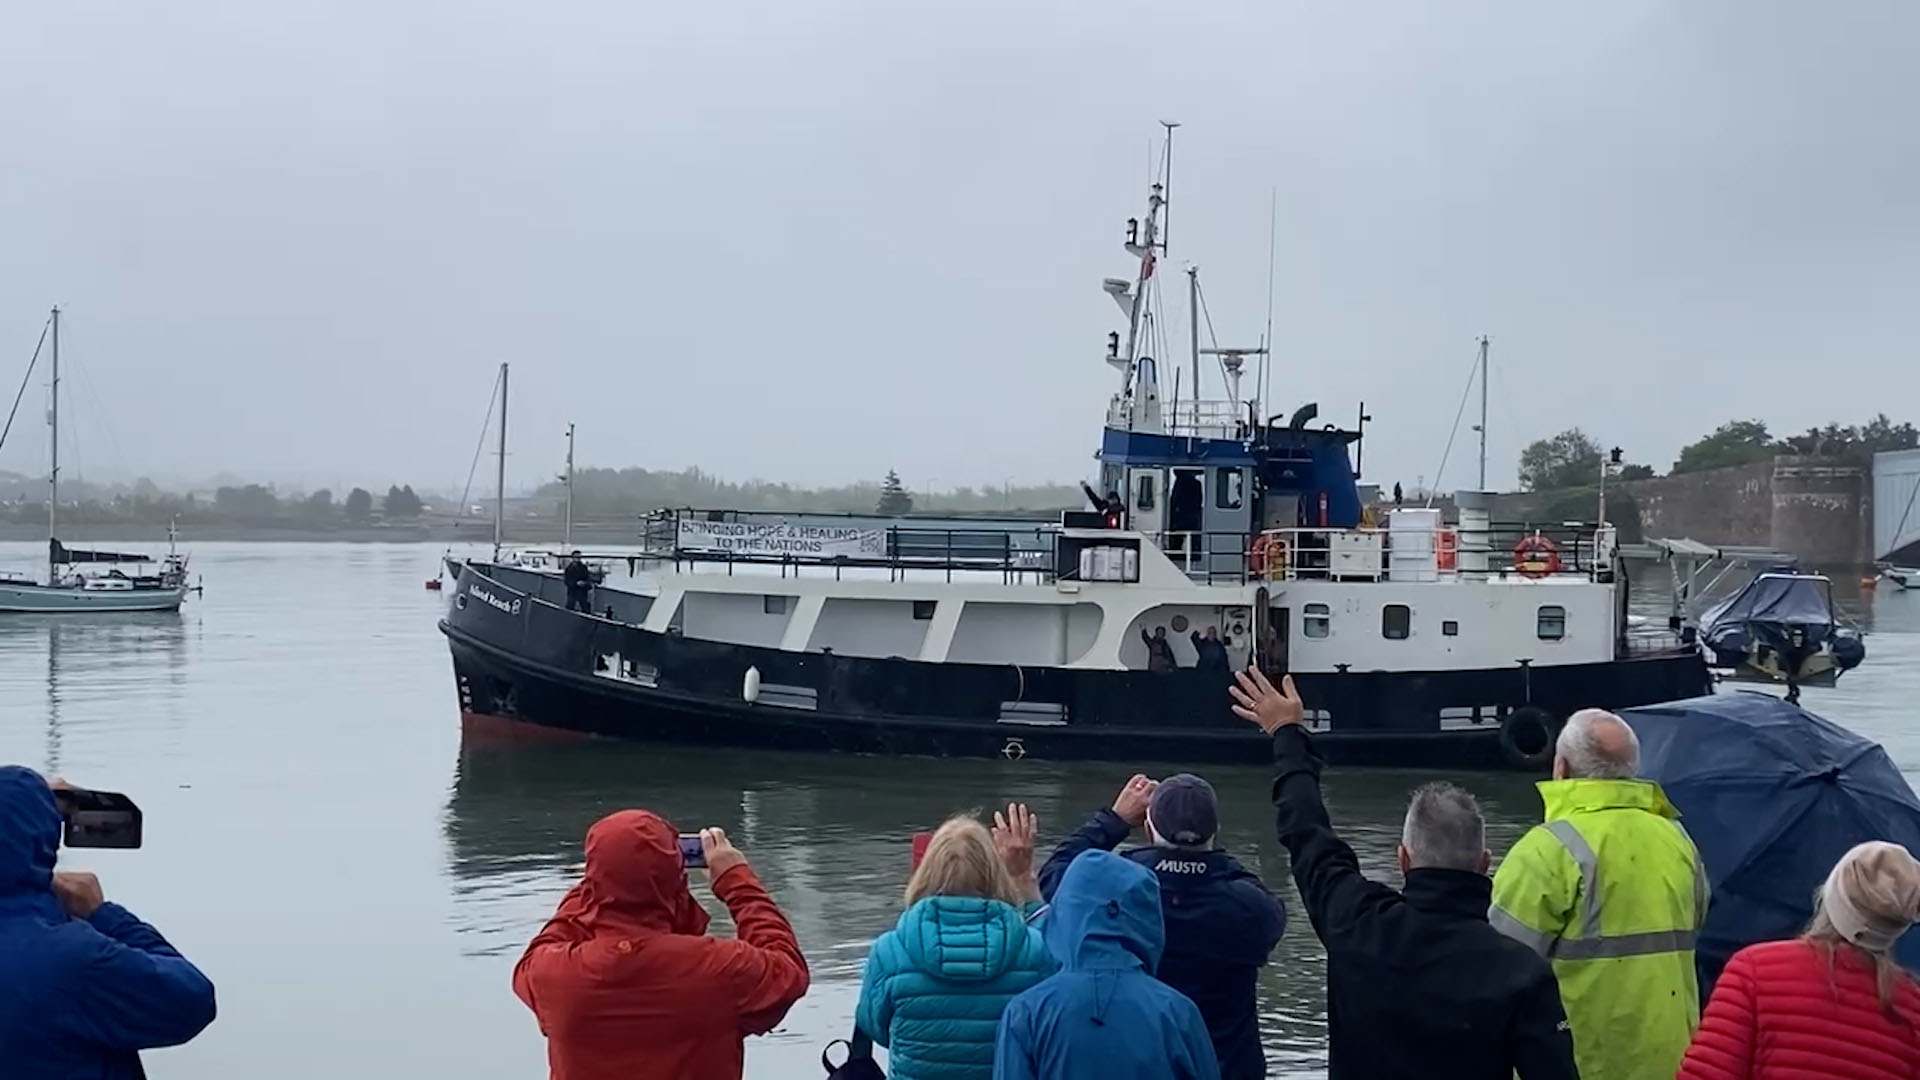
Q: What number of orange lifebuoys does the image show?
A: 2